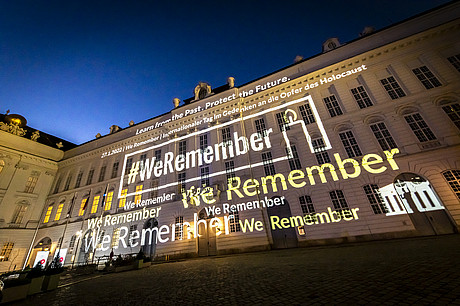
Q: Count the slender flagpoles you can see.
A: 3